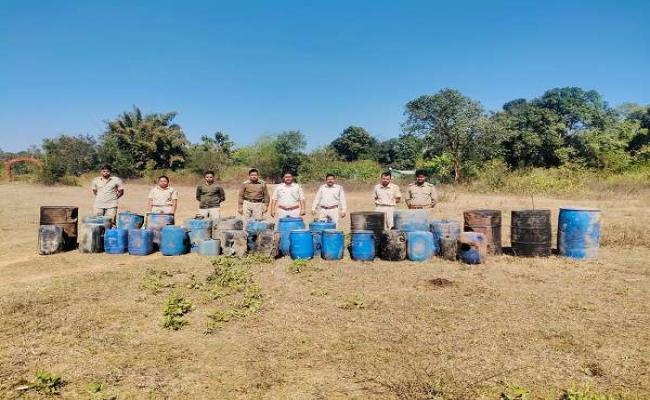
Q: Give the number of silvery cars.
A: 0